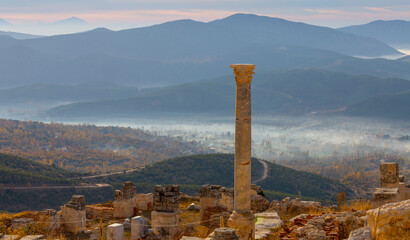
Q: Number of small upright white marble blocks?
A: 2